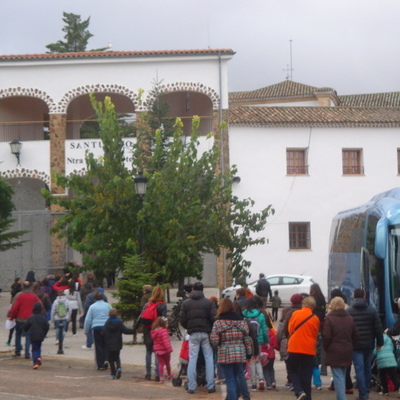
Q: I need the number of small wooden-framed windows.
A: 3